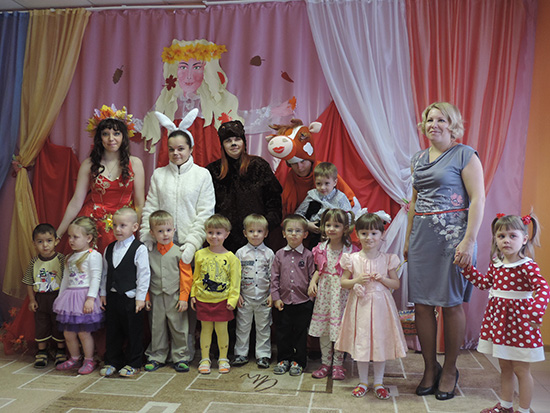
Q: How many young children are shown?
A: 11